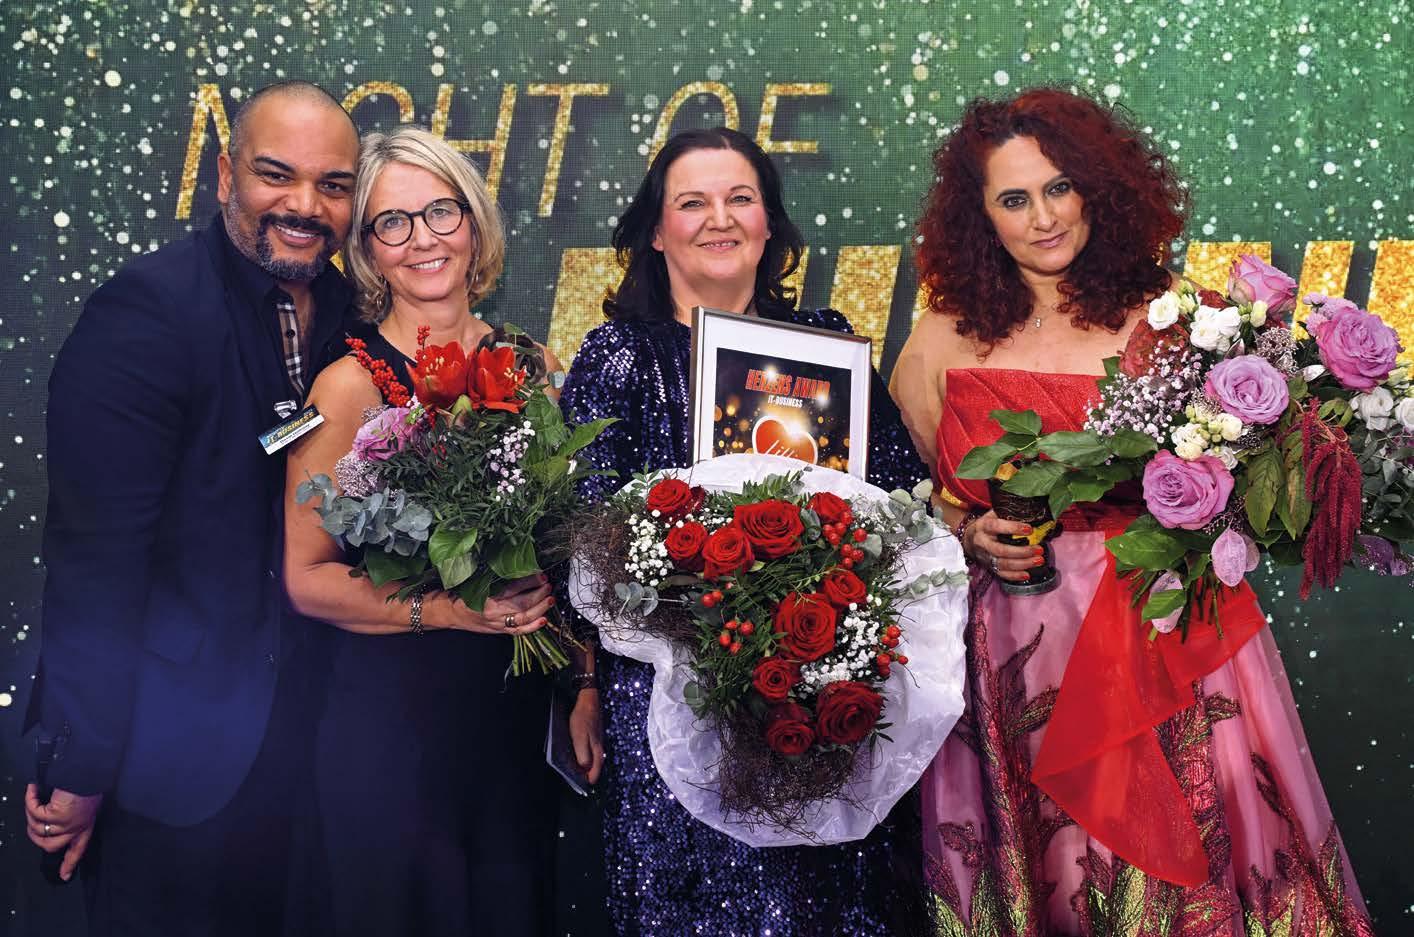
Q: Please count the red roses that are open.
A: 10